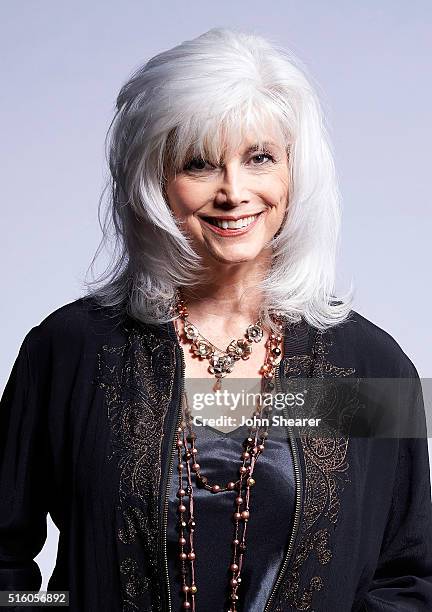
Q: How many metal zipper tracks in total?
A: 2